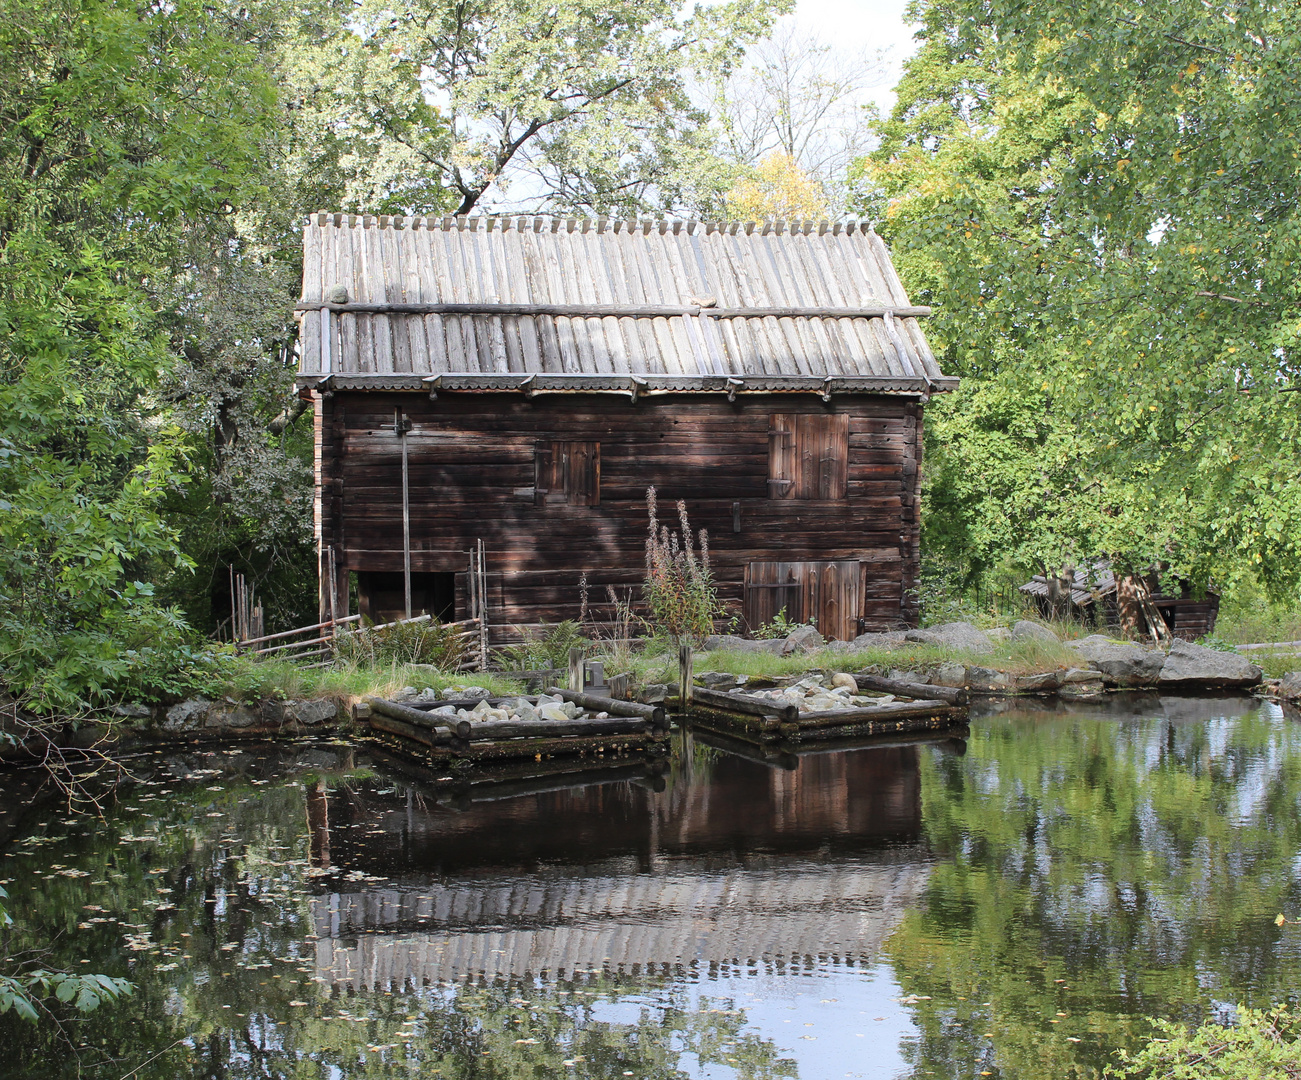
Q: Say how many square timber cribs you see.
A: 2